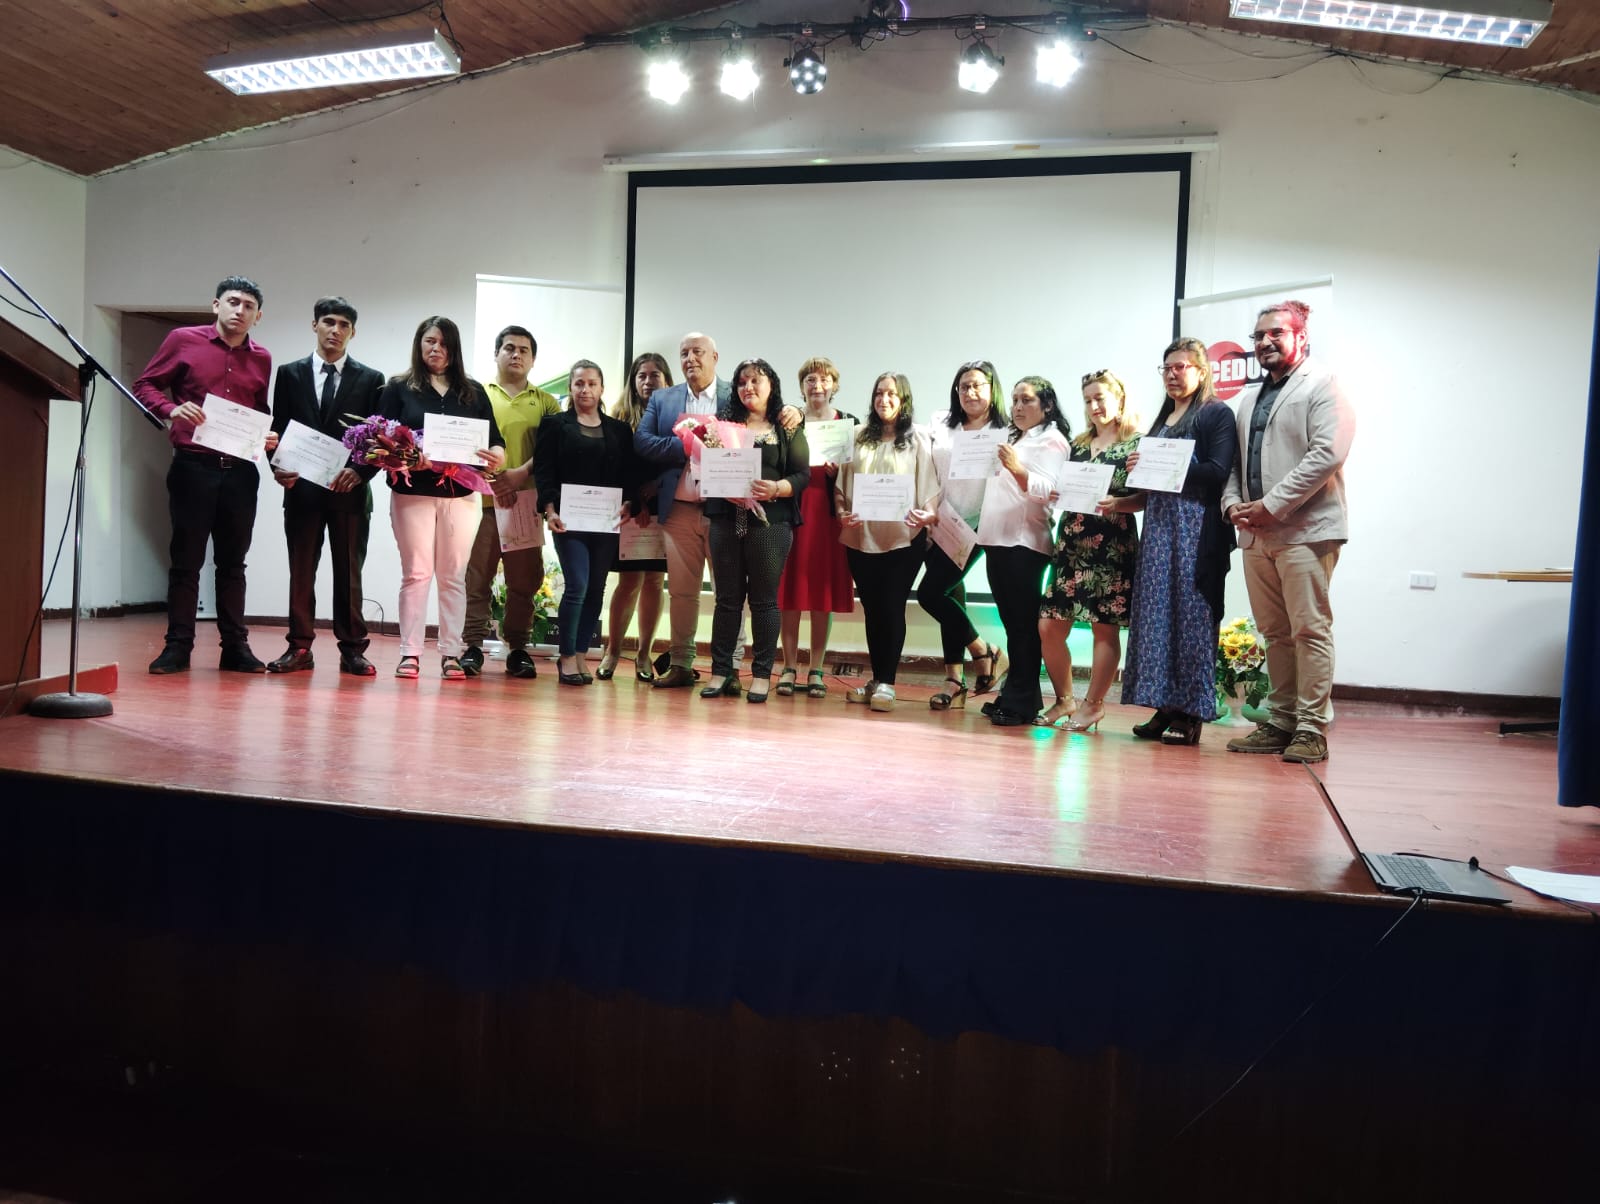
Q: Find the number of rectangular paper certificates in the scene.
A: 13